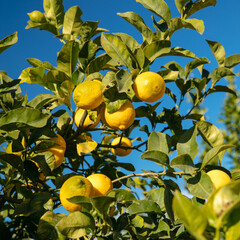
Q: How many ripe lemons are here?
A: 9